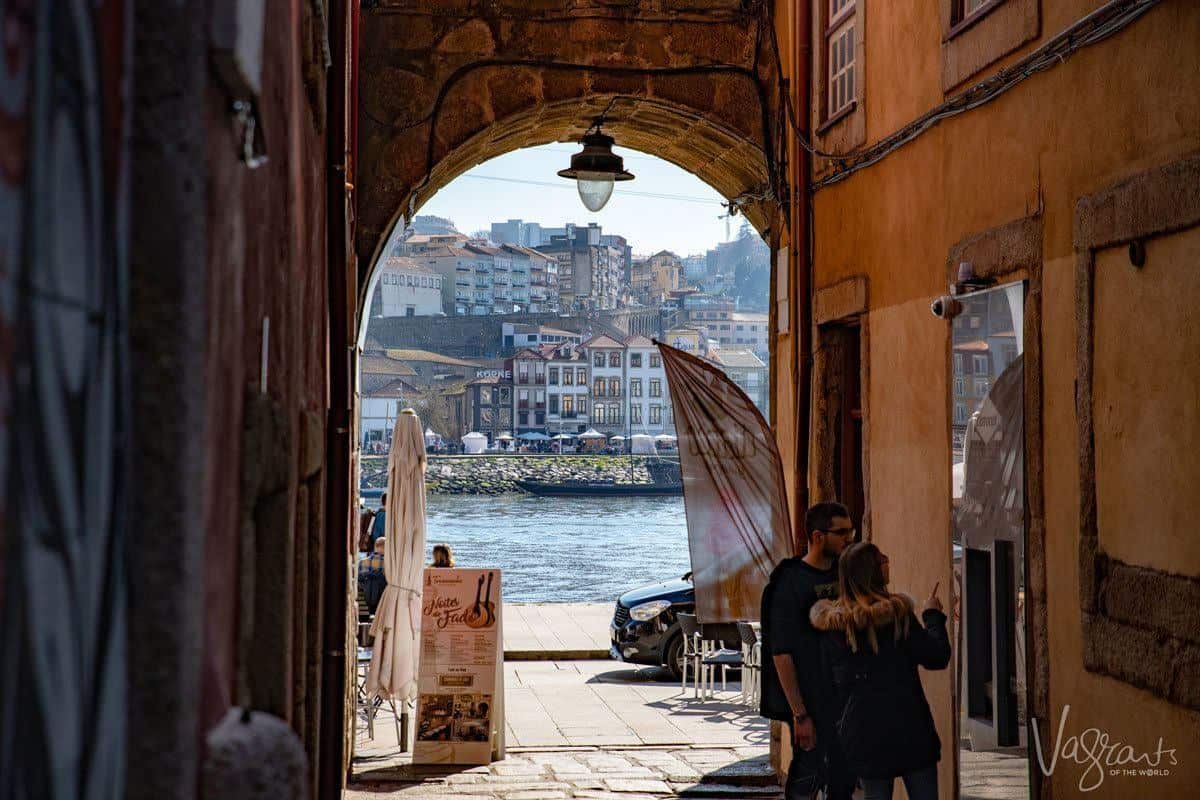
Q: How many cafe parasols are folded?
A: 1